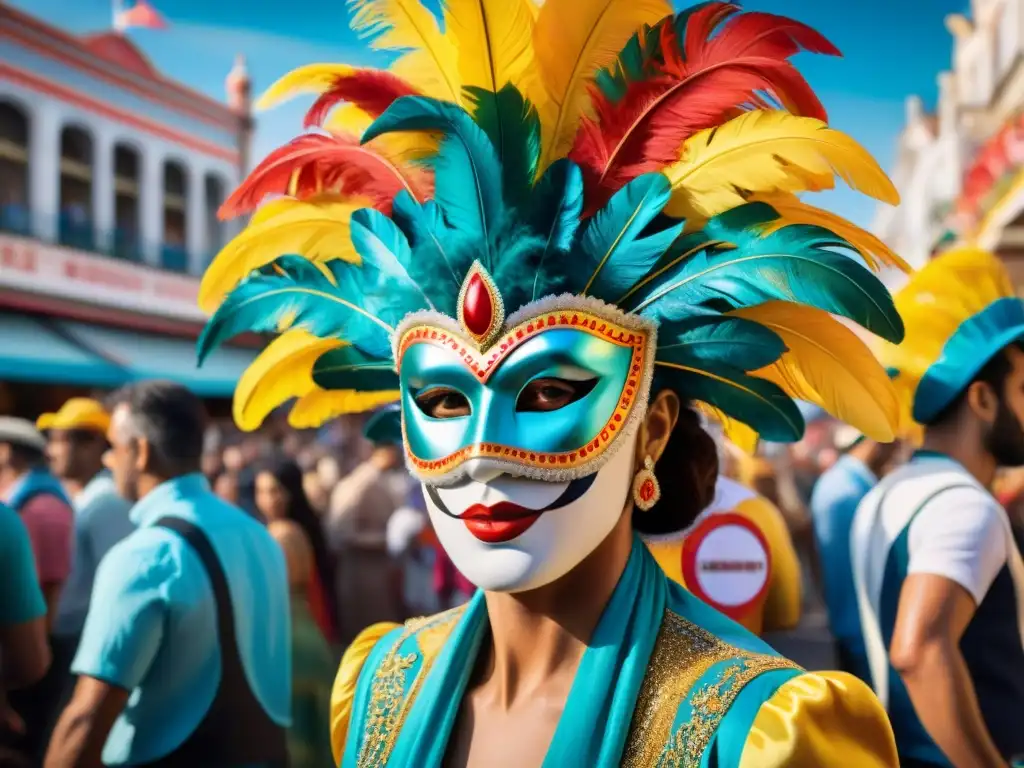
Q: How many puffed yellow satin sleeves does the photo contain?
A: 2